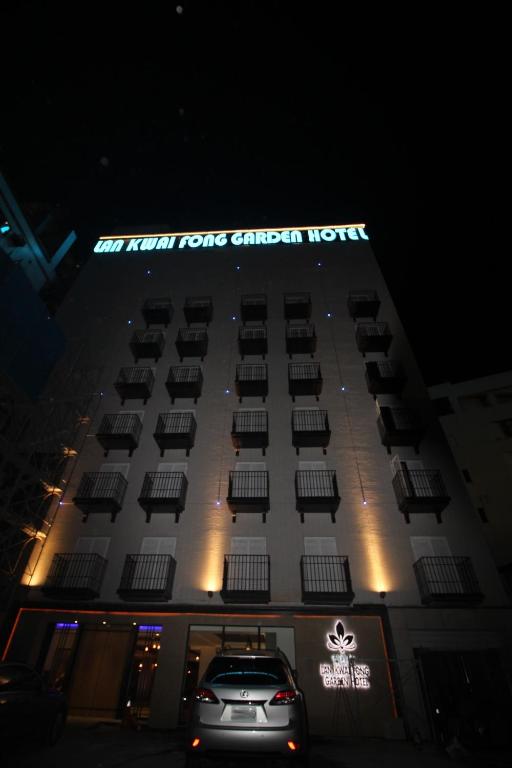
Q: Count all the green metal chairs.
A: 0